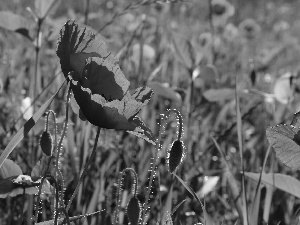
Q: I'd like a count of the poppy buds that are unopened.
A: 3